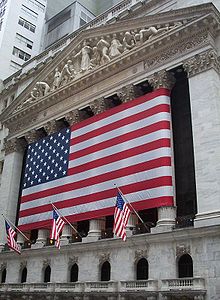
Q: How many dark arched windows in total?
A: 7